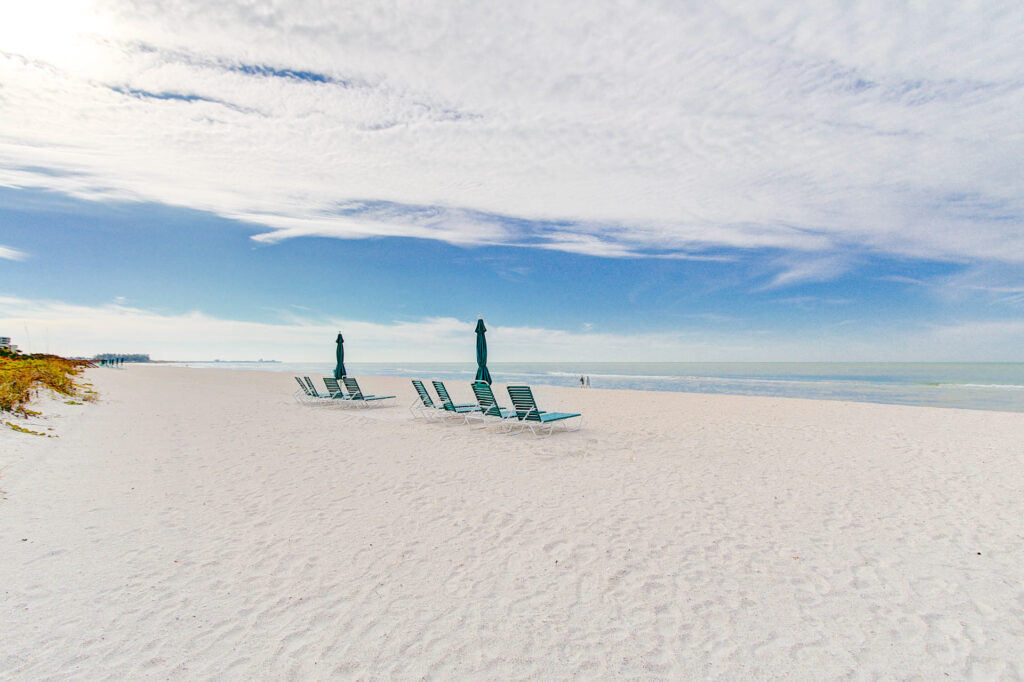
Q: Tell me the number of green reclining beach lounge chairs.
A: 8